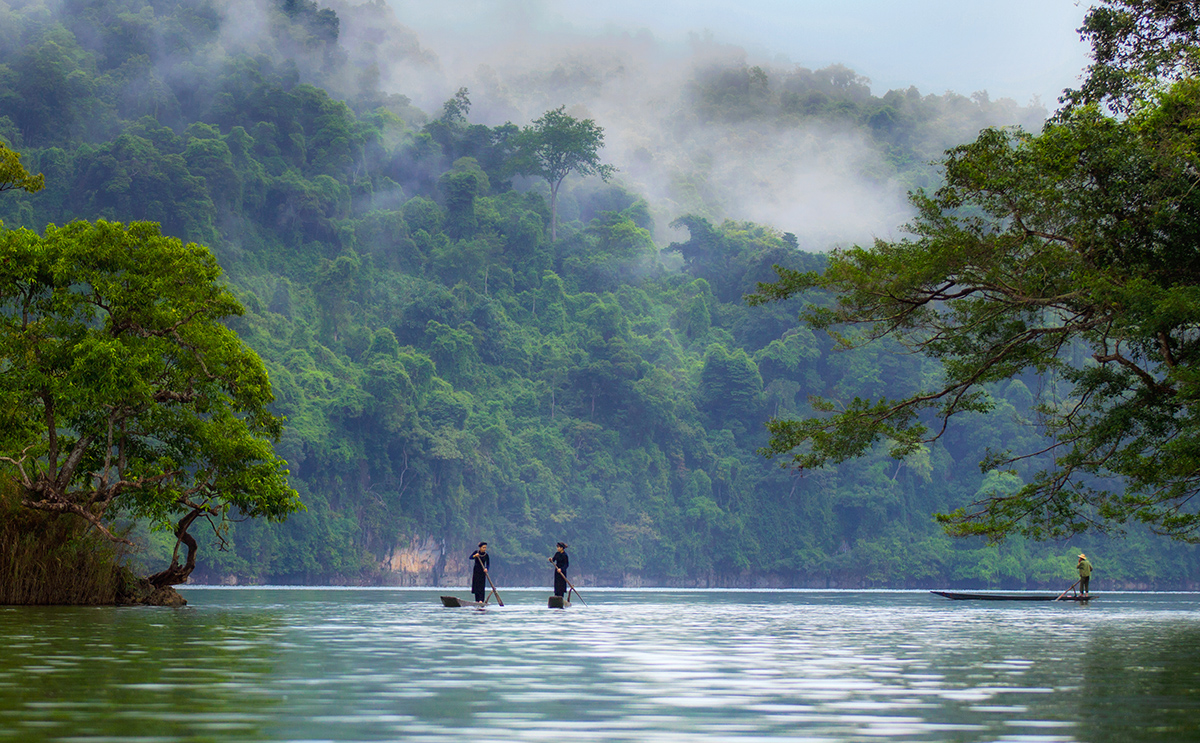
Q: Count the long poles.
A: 3